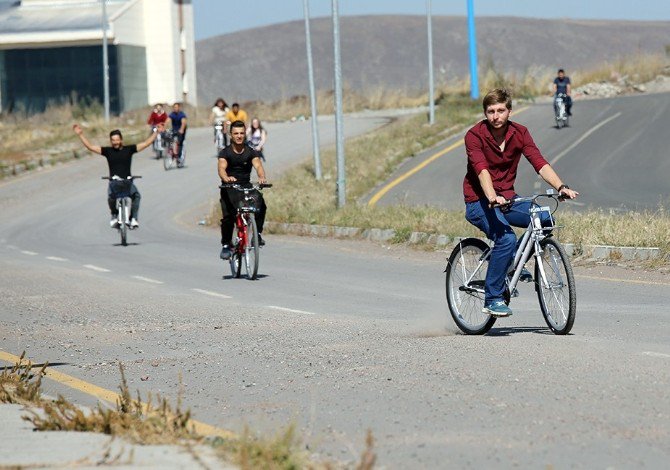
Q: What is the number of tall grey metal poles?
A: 4